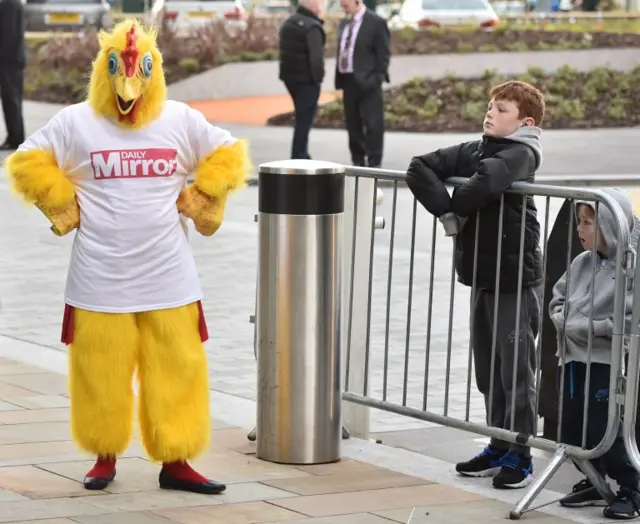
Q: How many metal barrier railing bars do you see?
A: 12